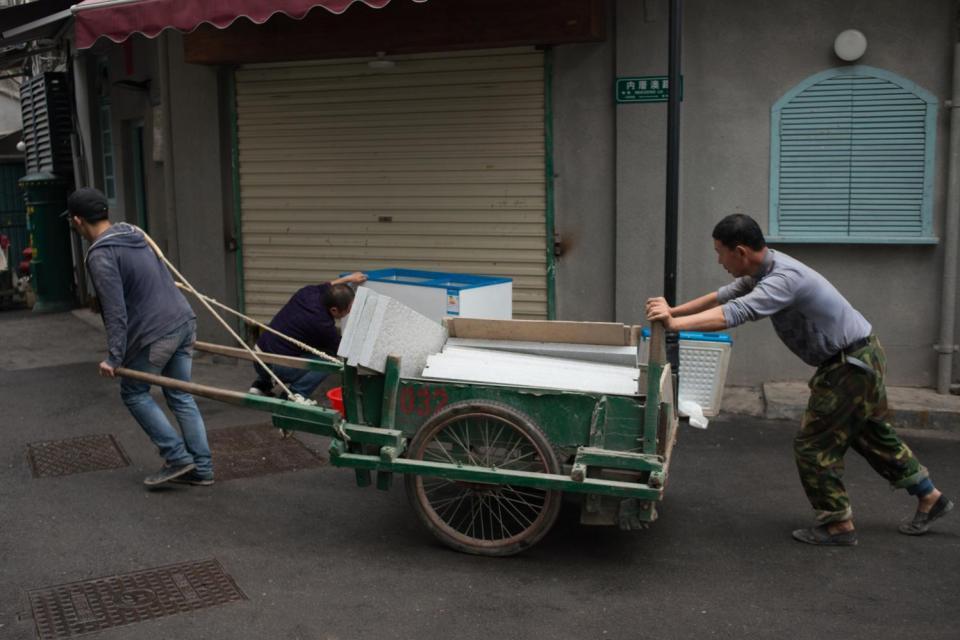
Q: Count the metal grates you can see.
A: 3